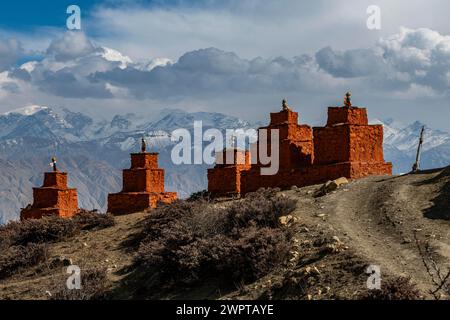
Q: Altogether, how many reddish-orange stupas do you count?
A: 5